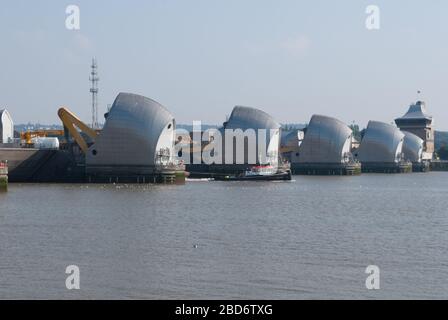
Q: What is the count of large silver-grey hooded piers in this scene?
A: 5